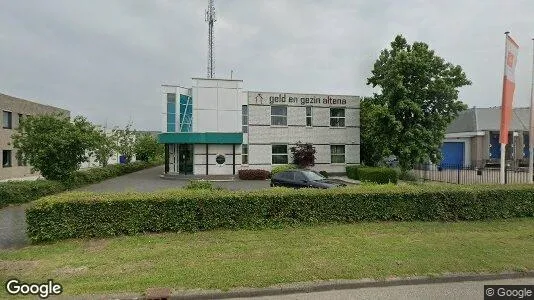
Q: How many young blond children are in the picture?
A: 0